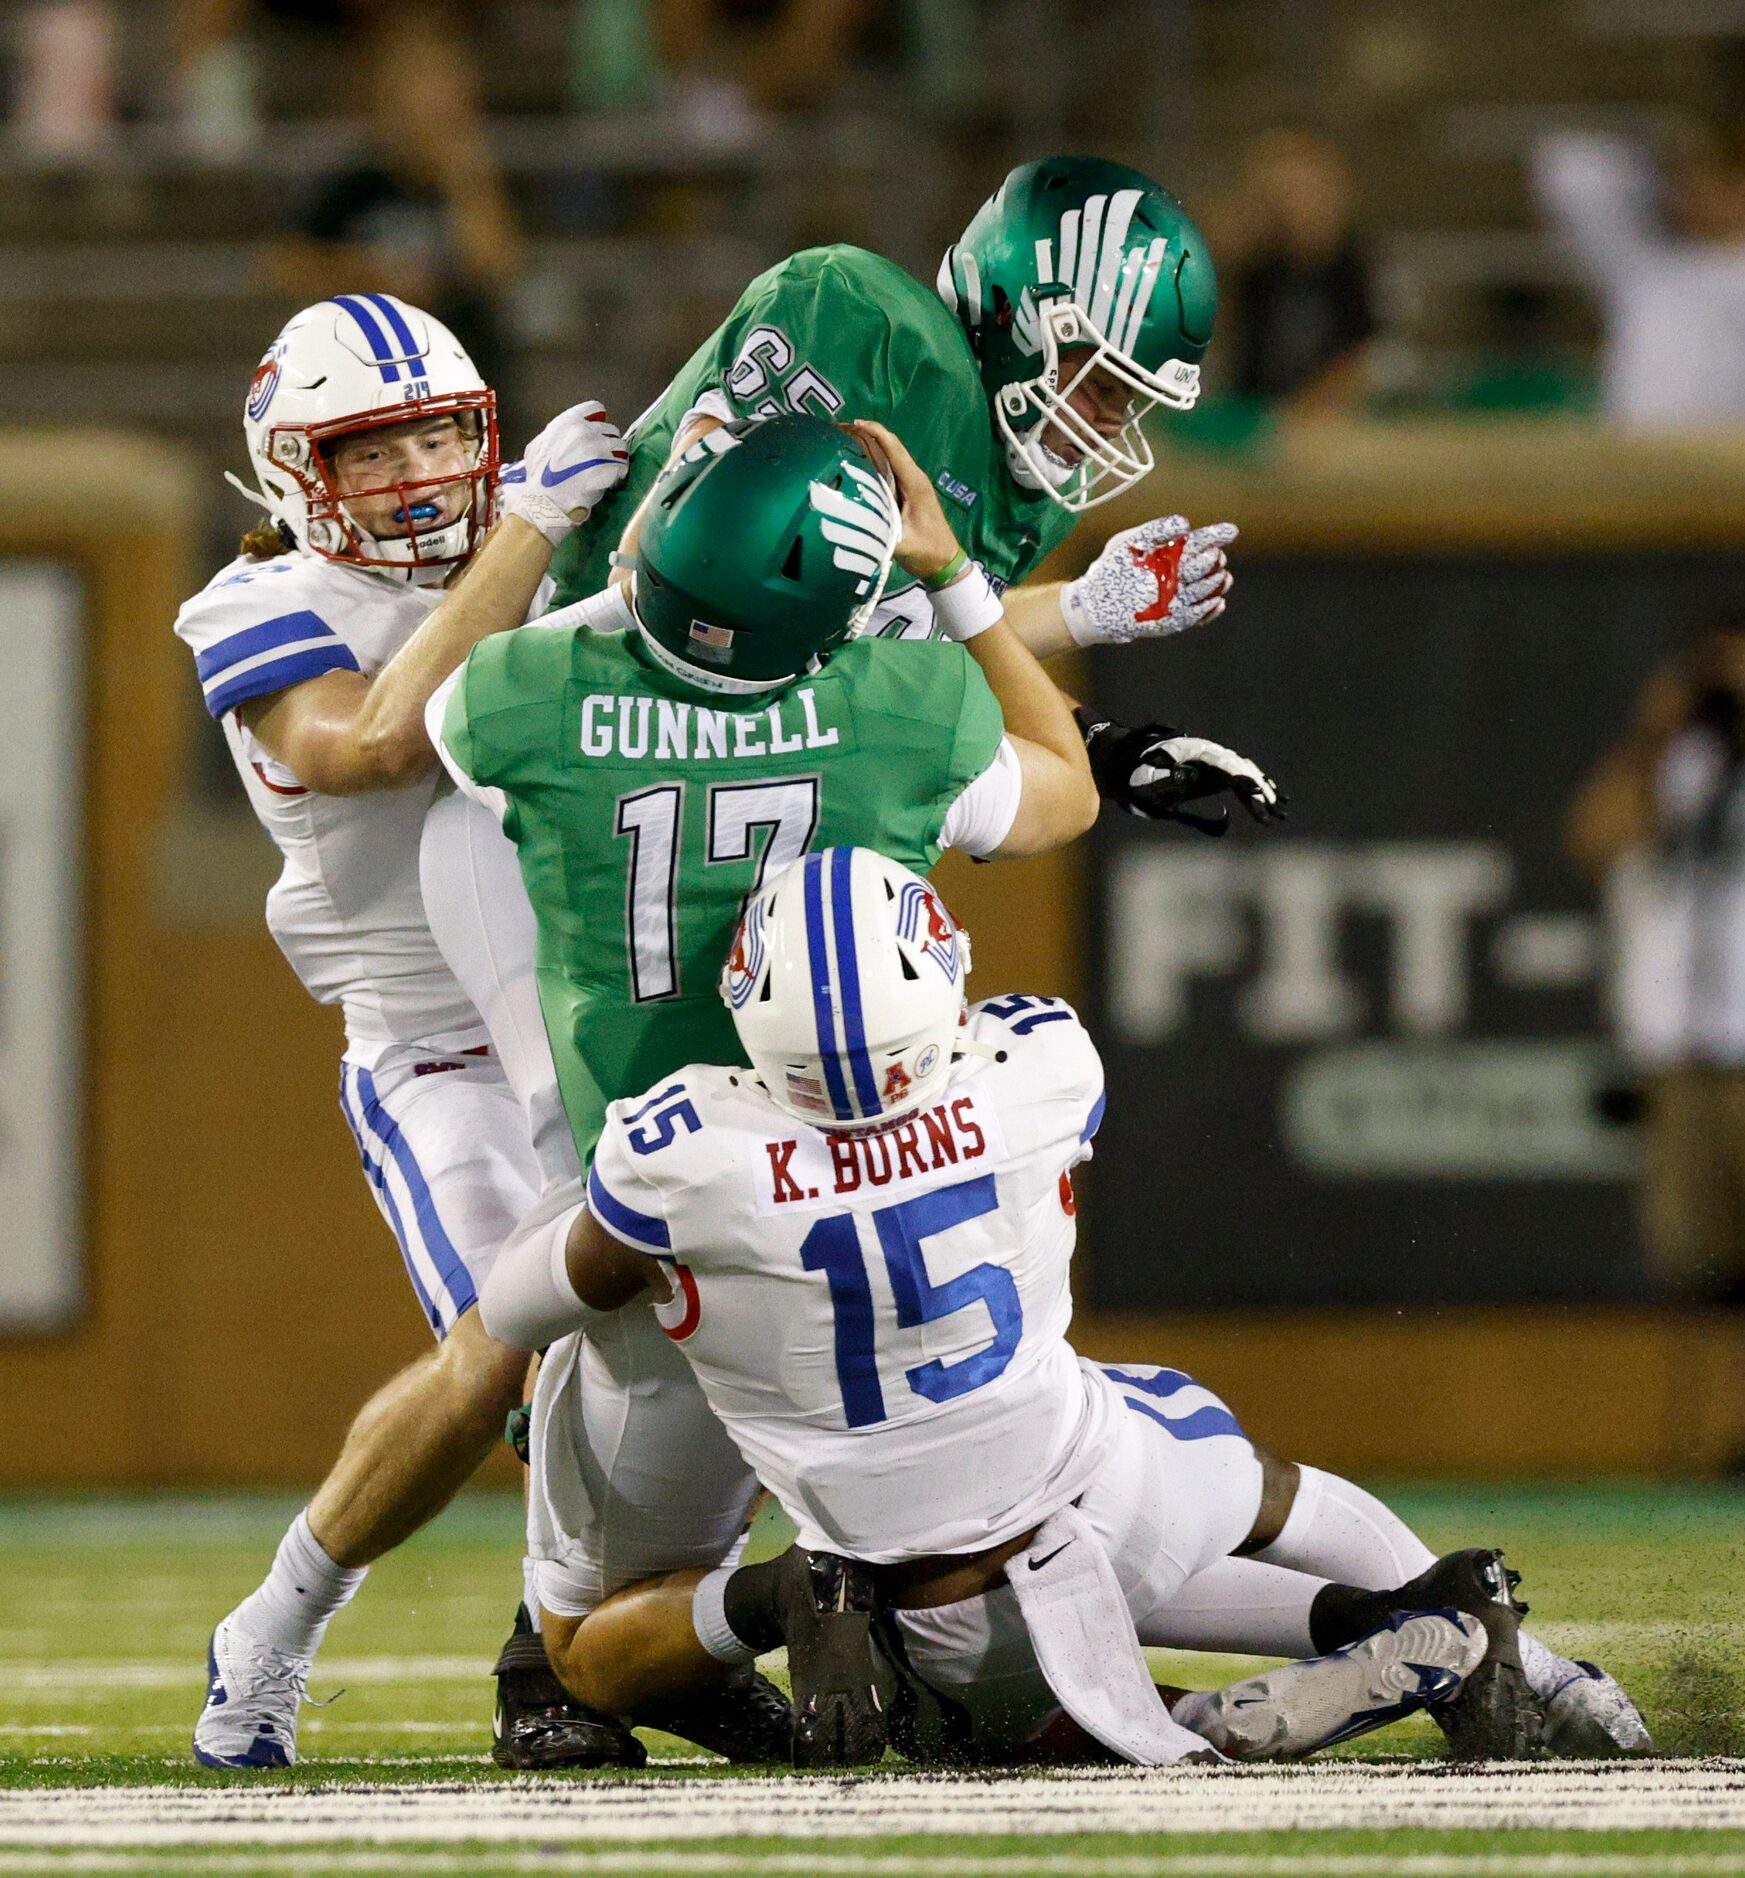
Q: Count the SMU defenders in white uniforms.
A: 2